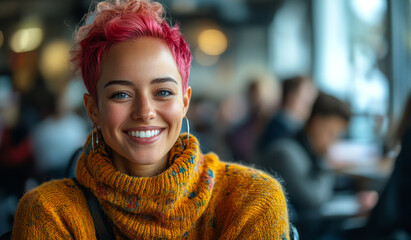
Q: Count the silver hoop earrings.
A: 2